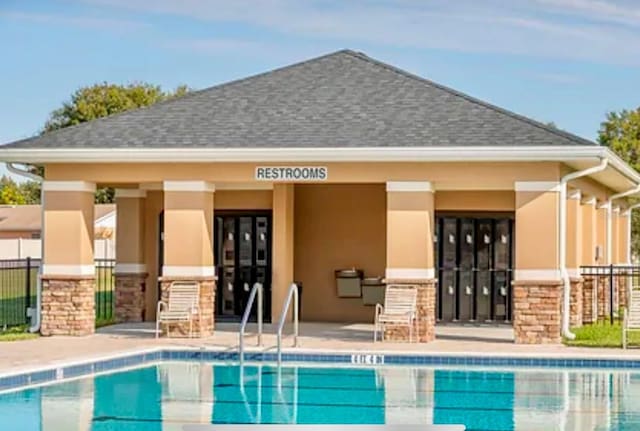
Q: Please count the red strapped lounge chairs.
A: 0